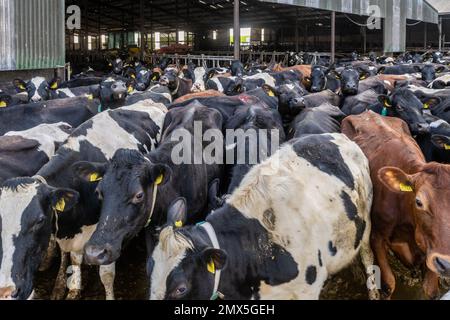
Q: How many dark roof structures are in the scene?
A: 1